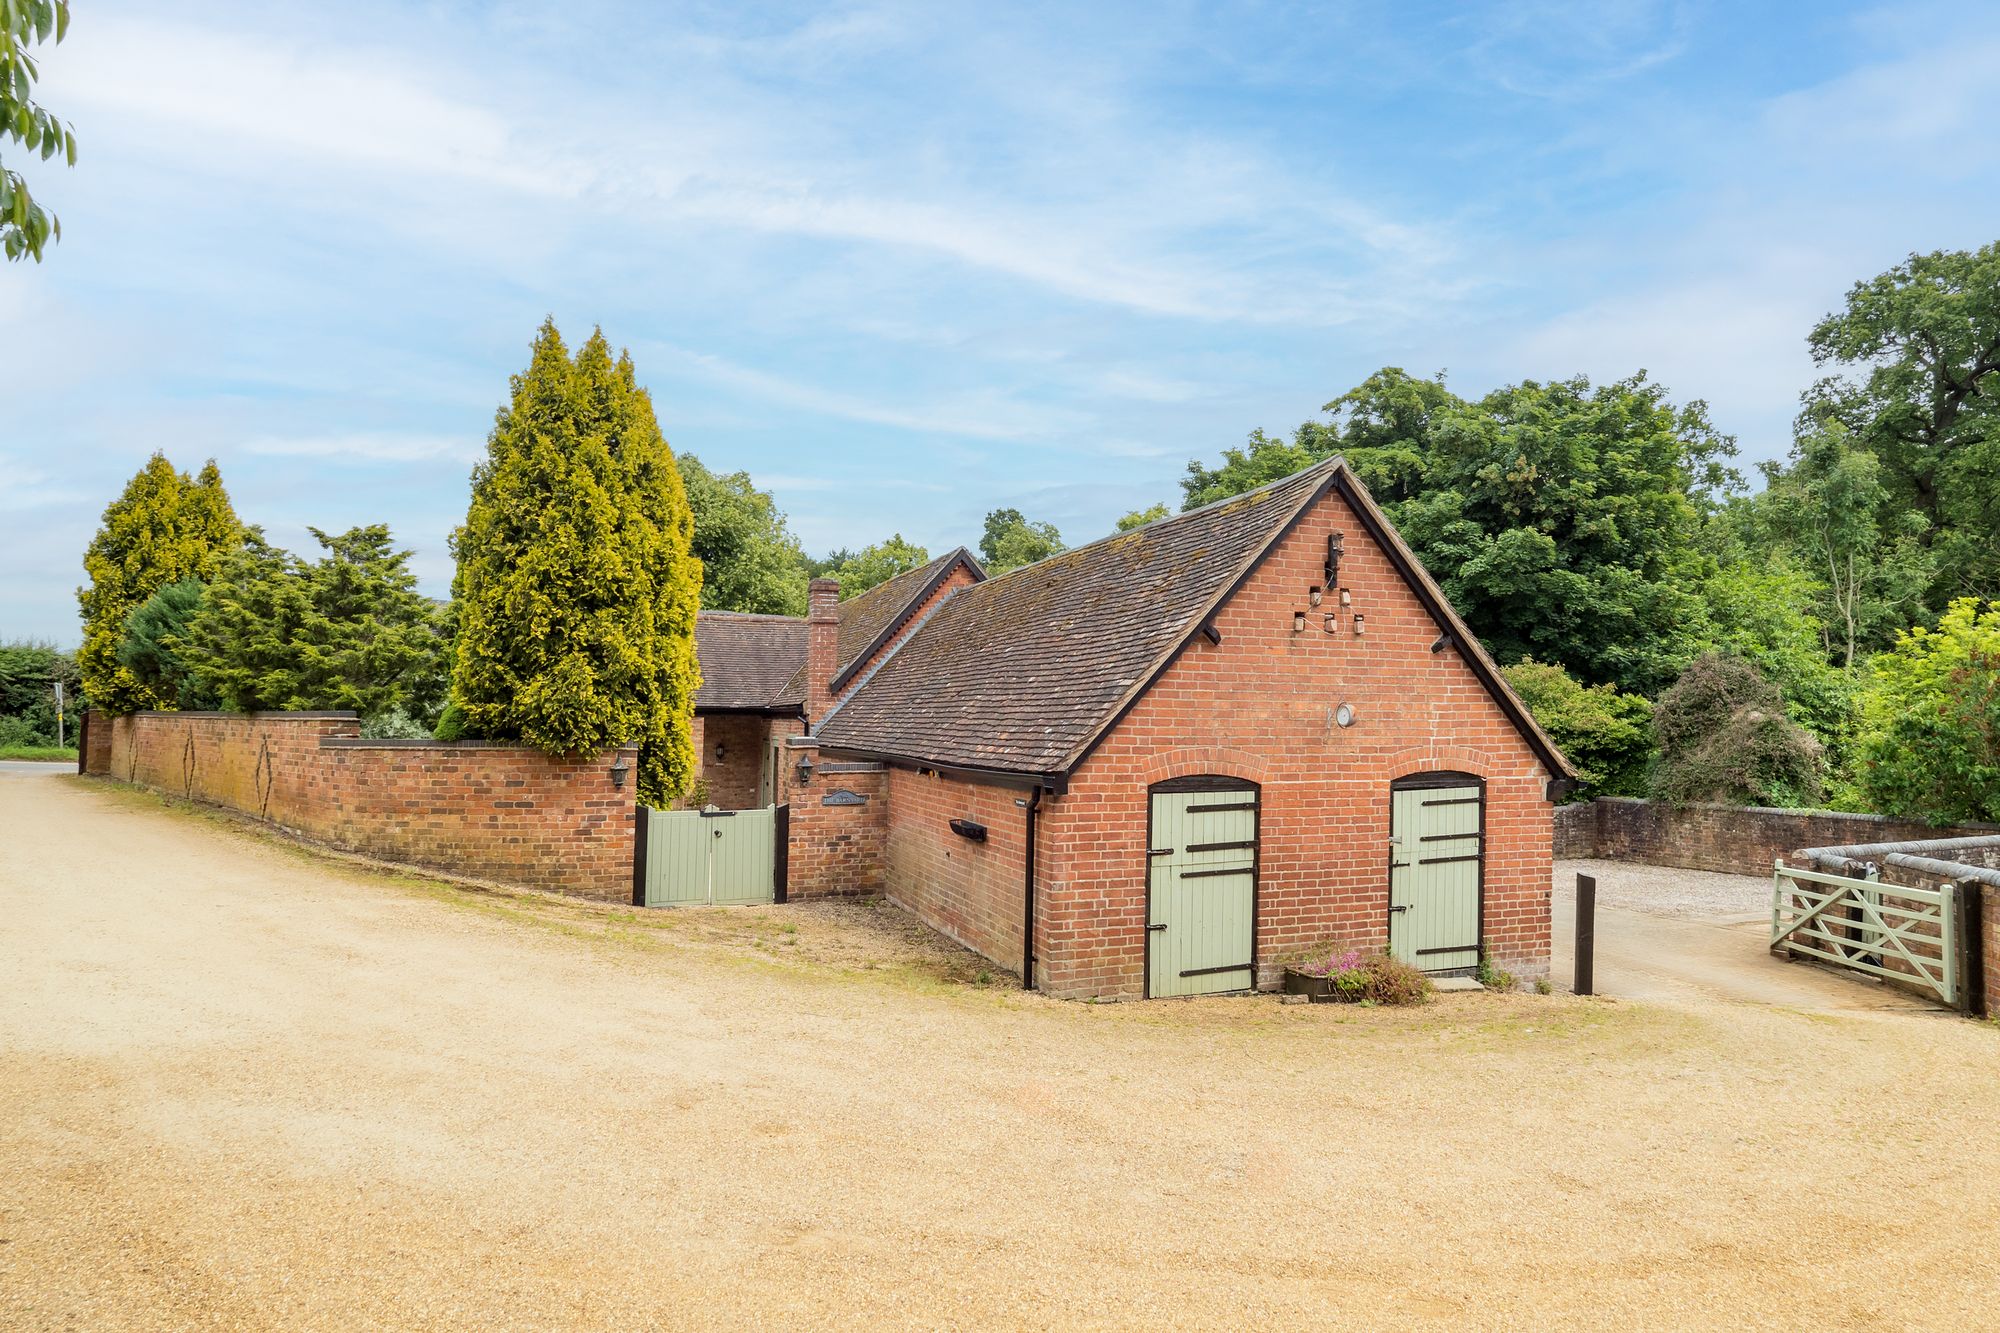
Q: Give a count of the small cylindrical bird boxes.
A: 5